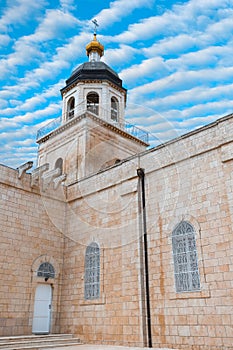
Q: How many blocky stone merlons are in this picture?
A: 4